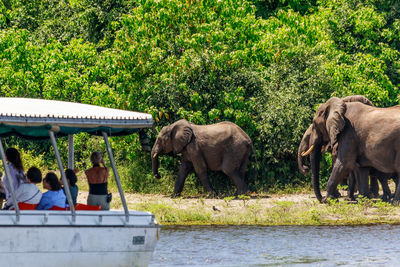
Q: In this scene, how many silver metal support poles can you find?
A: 4